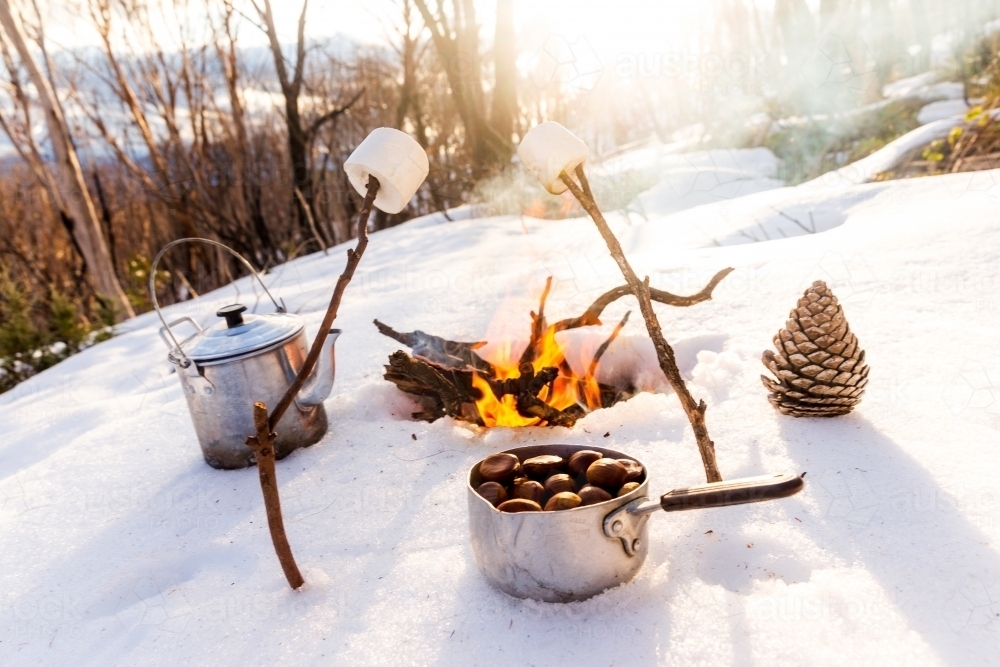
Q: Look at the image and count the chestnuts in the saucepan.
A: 12